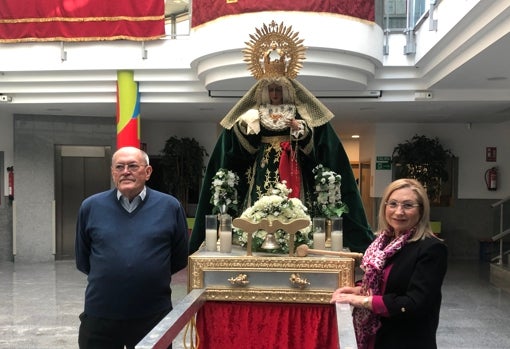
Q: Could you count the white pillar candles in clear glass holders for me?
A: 4